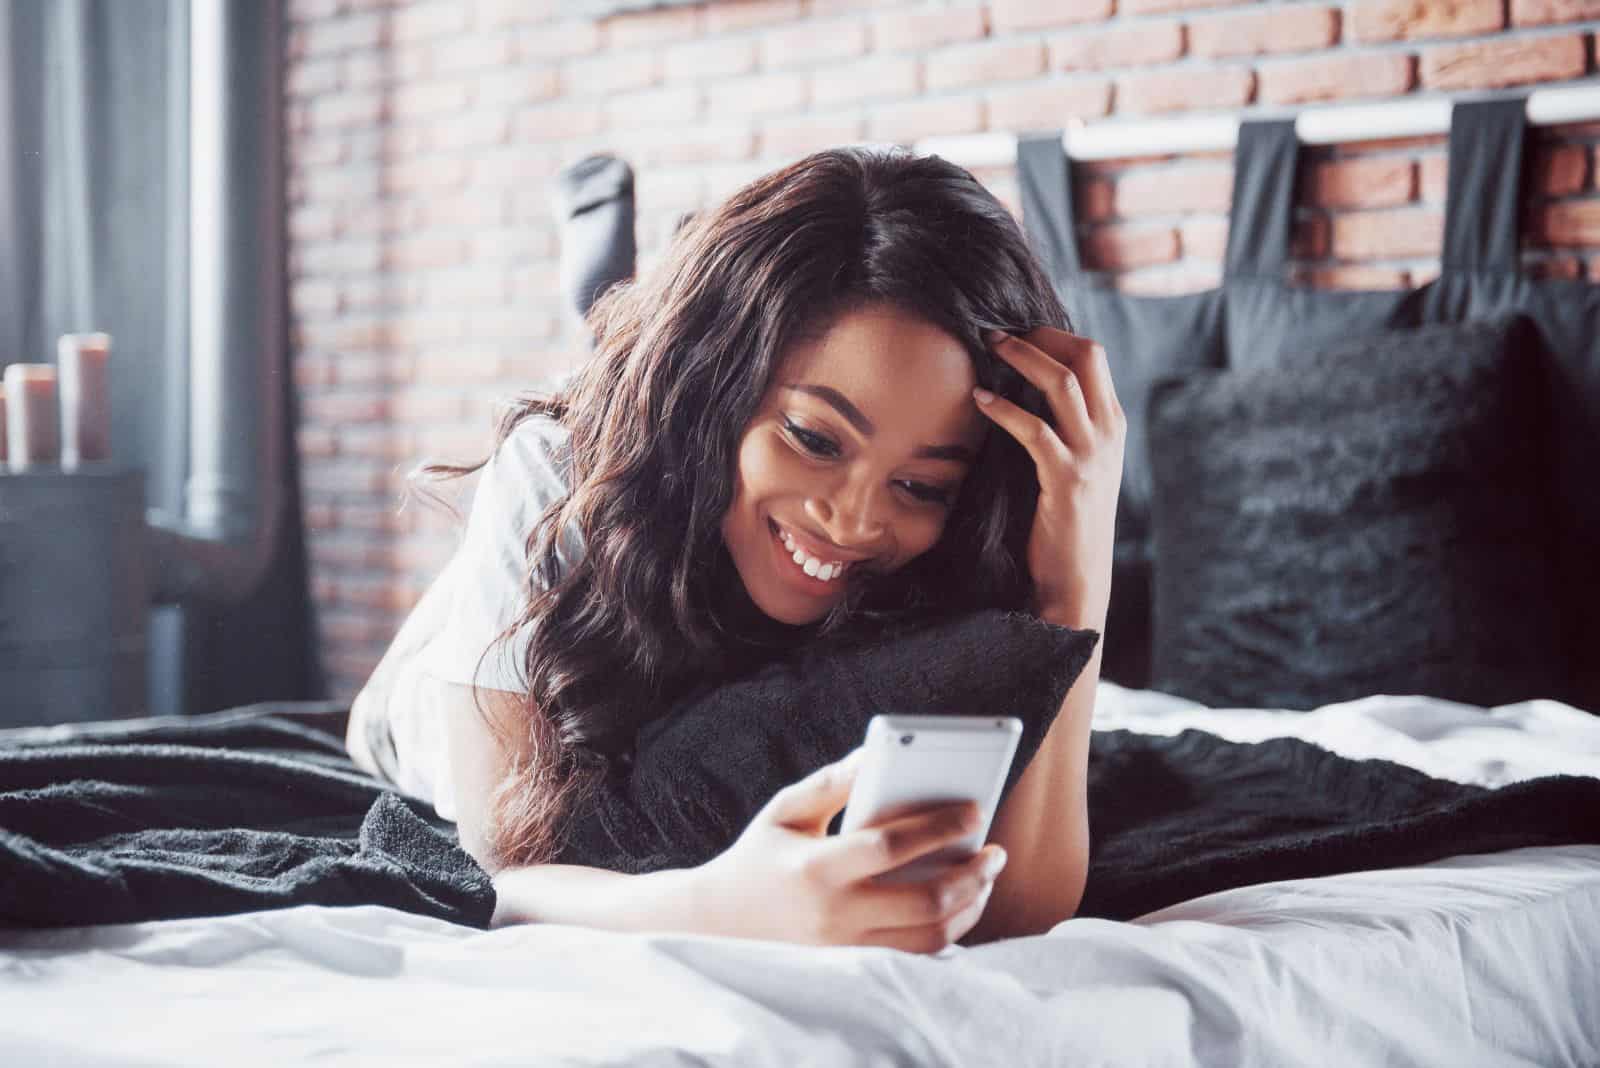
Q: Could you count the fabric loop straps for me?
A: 3